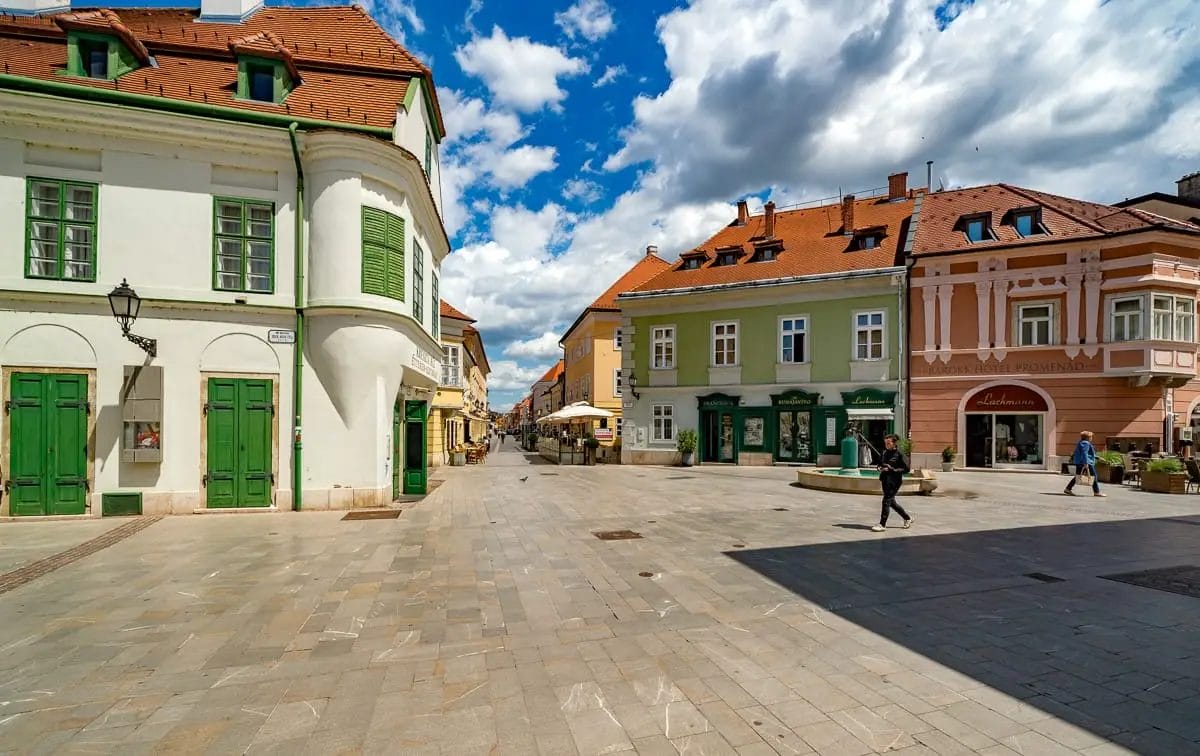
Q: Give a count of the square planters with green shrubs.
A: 2